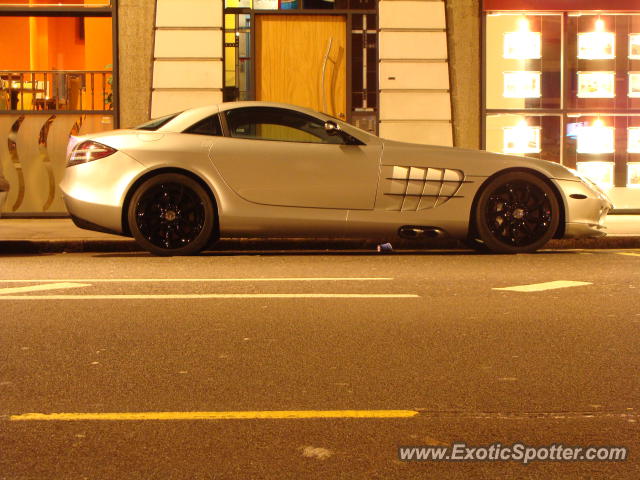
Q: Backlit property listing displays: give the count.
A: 11